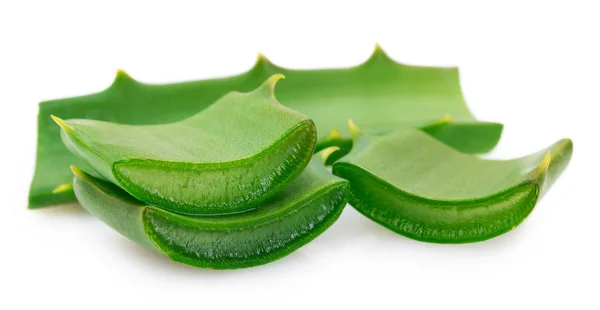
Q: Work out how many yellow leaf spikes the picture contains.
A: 12